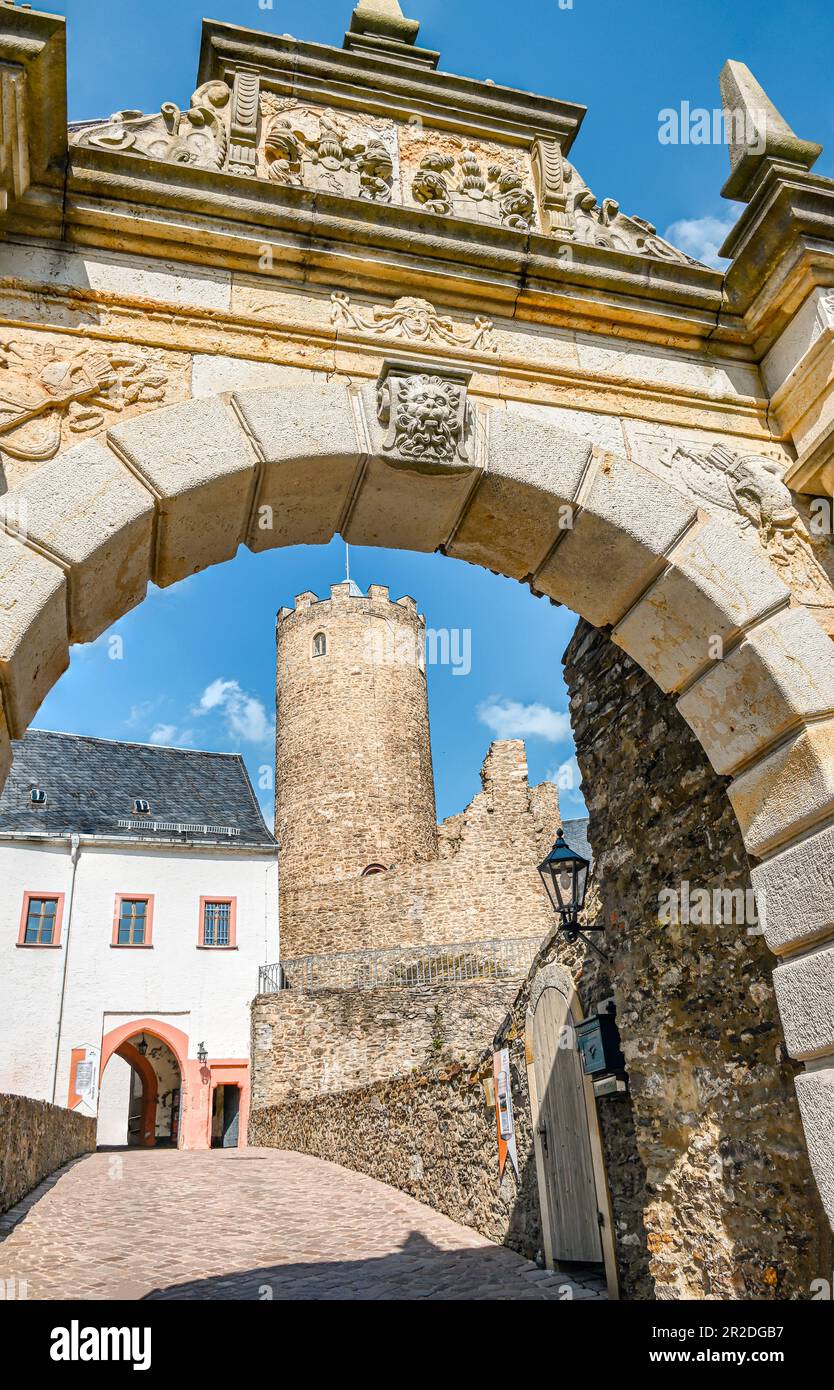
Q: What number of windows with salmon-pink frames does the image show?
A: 3